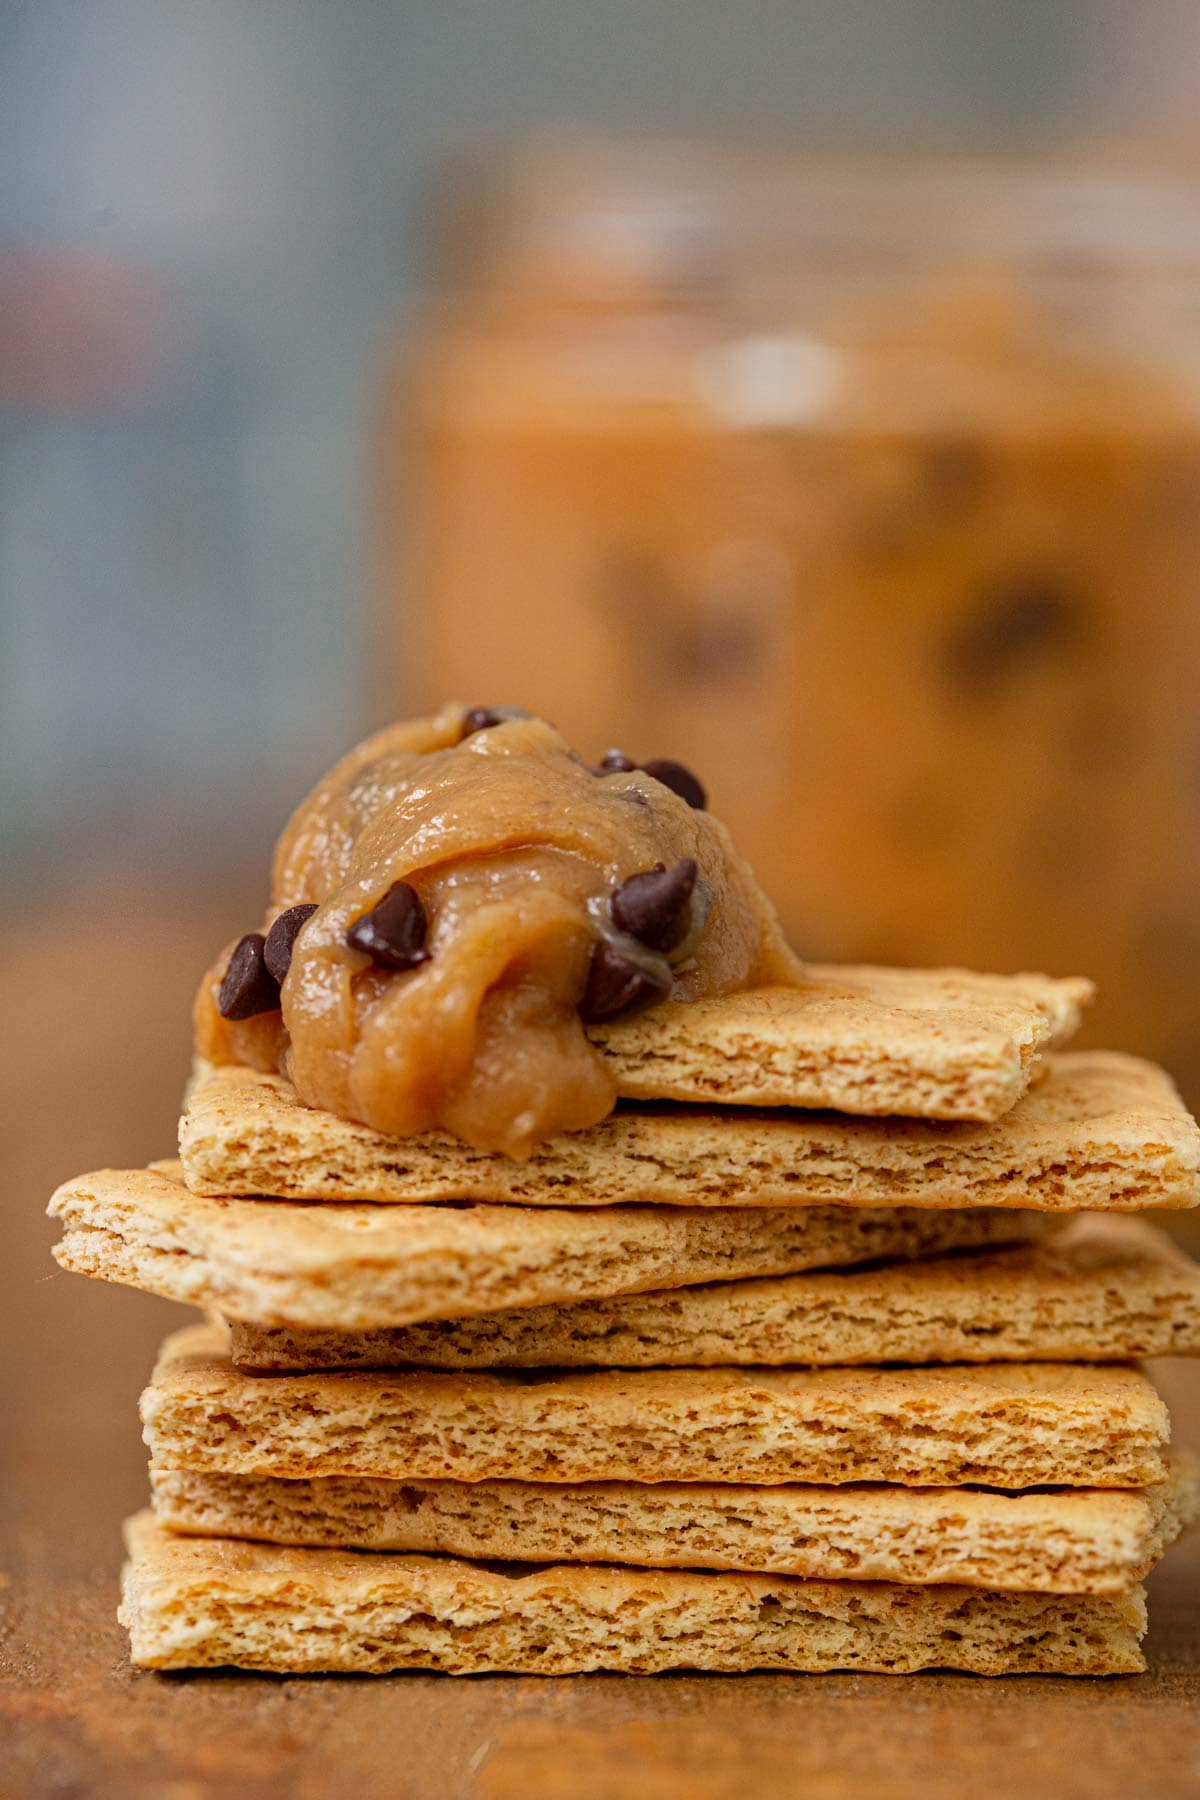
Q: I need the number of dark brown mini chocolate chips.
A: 8